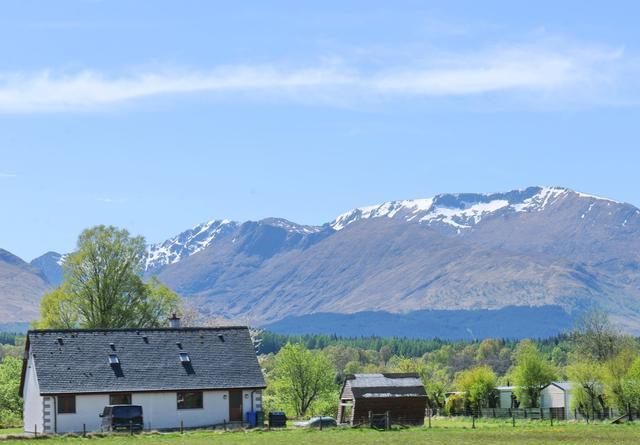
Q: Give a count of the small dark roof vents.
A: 5